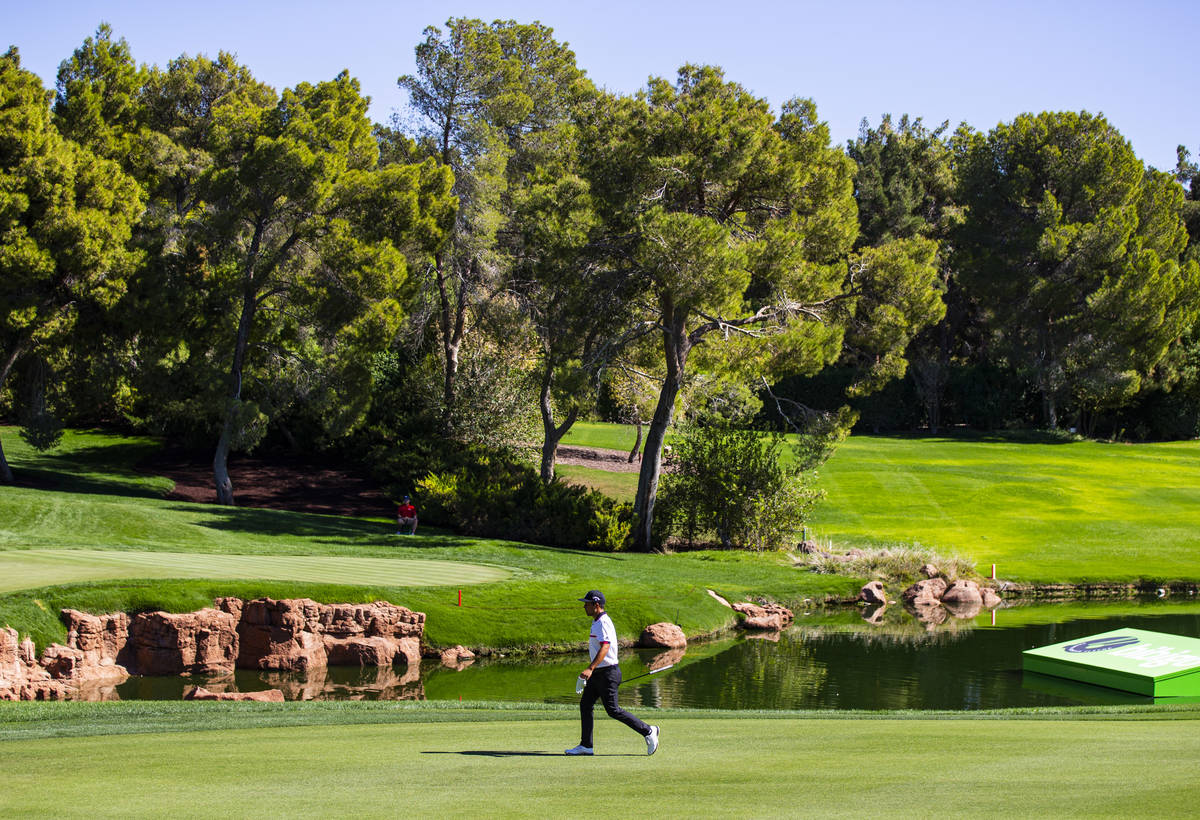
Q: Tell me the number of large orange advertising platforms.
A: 0